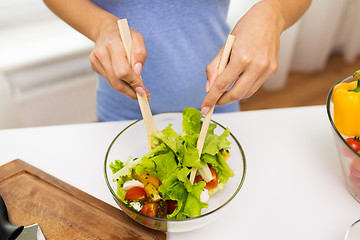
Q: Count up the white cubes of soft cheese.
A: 3